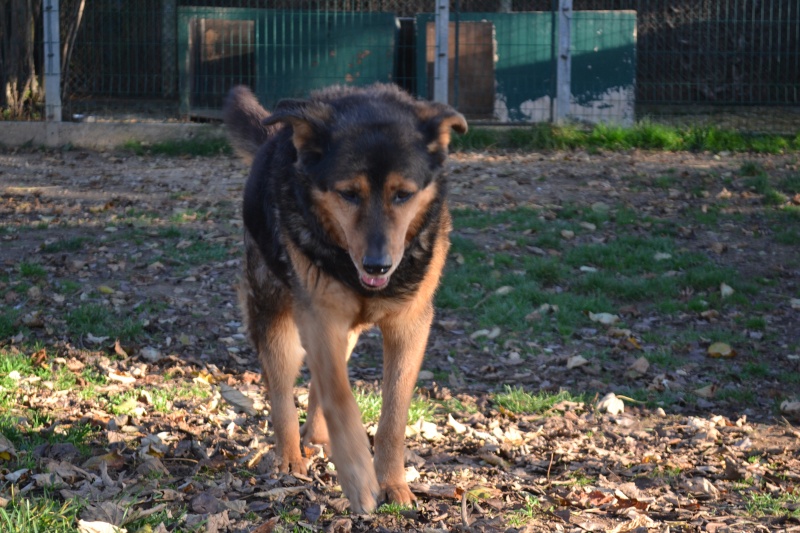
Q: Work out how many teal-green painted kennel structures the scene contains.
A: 2